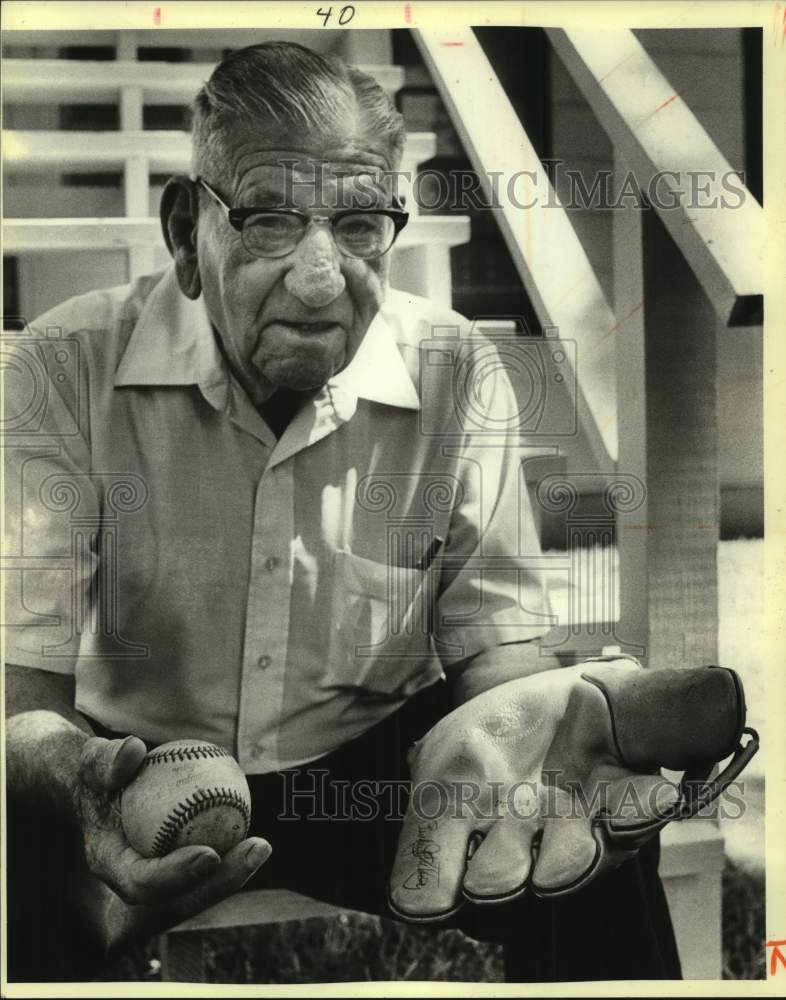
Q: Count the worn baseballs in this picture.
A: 1